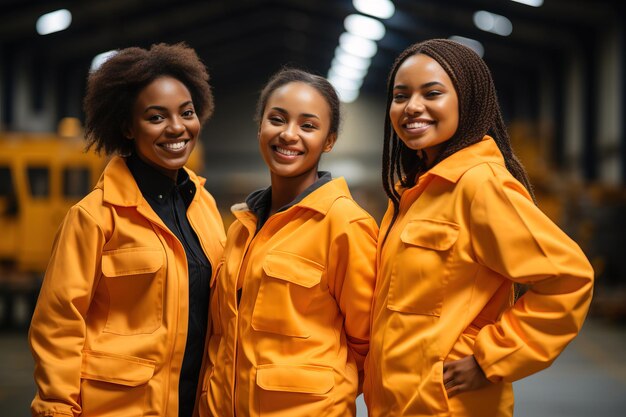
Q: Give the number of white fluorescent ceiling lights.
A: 12